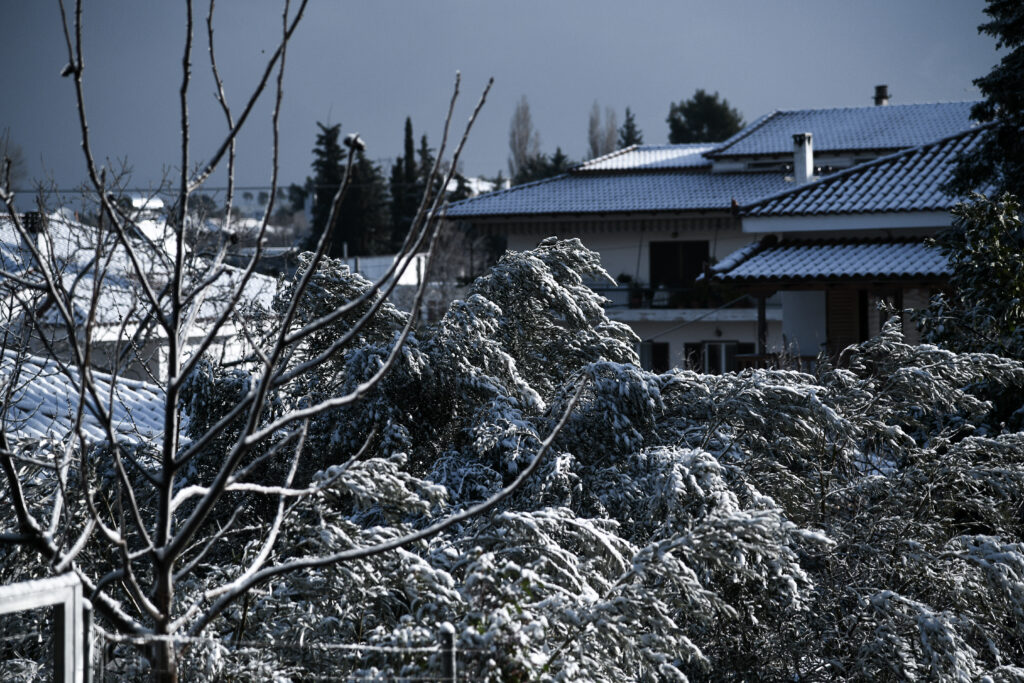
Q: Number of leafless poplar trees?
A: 3